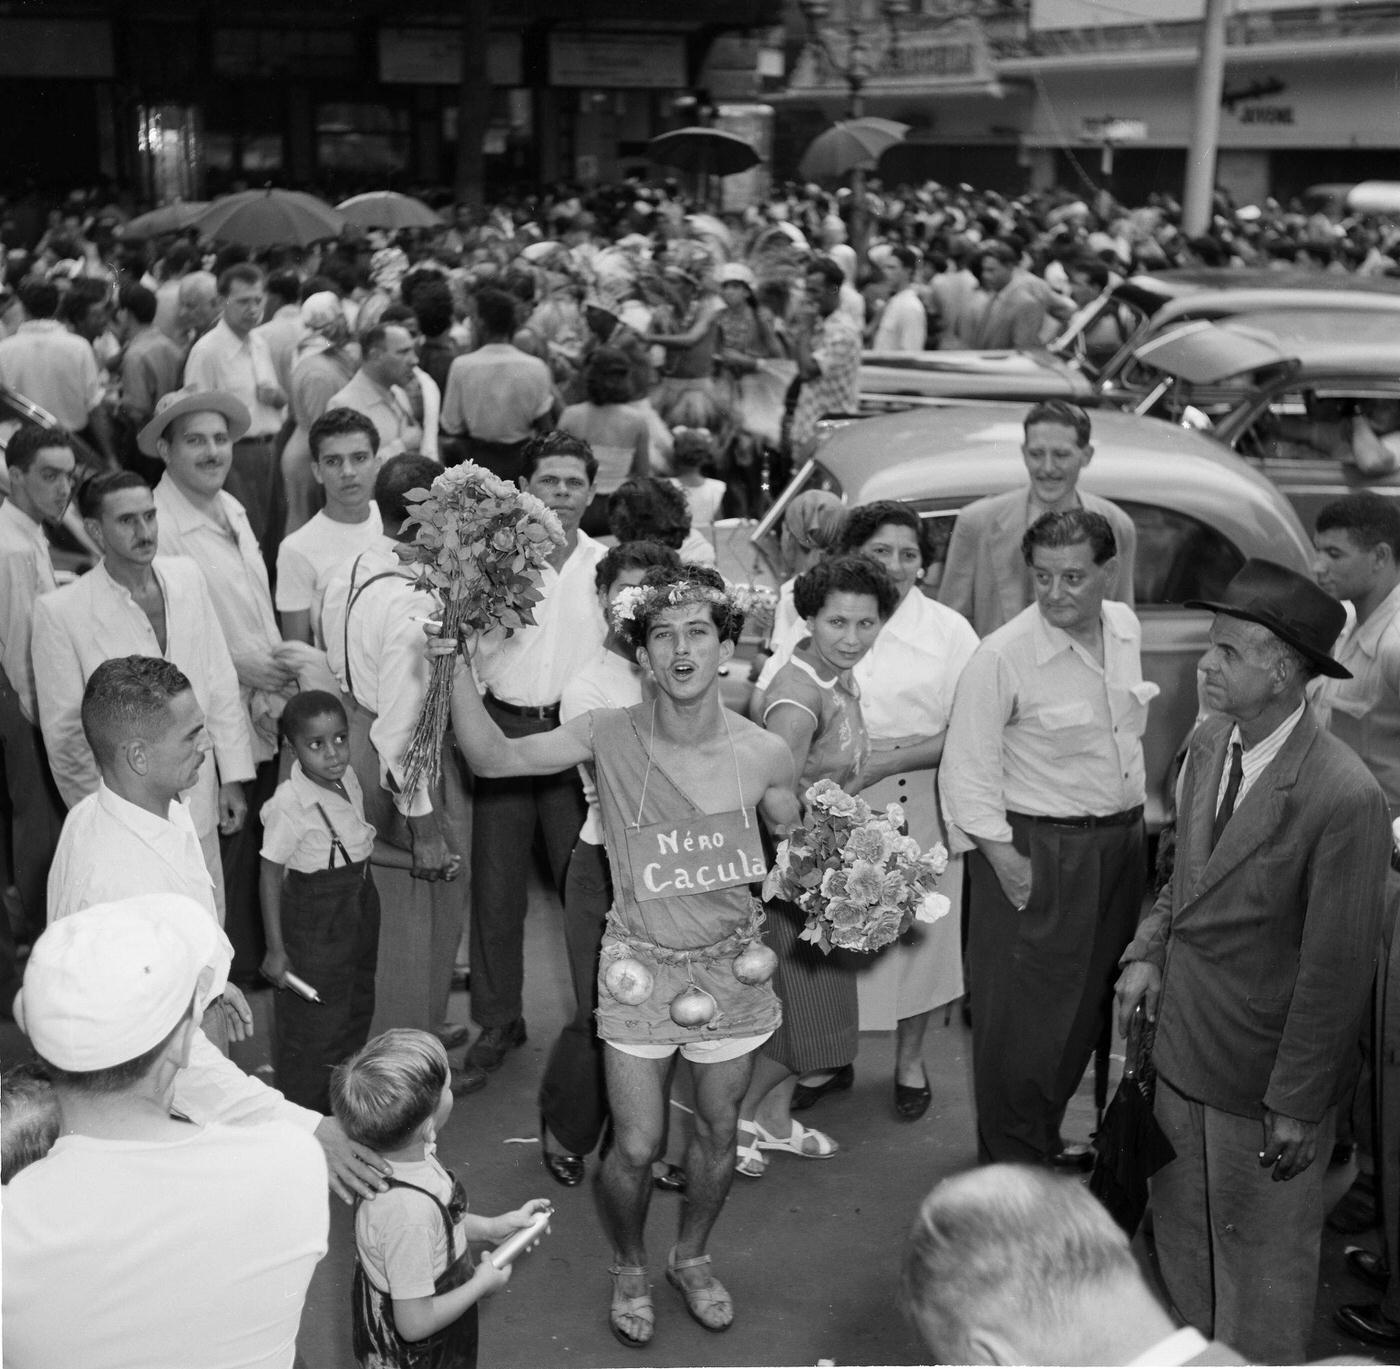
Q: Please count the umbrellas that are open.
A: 5